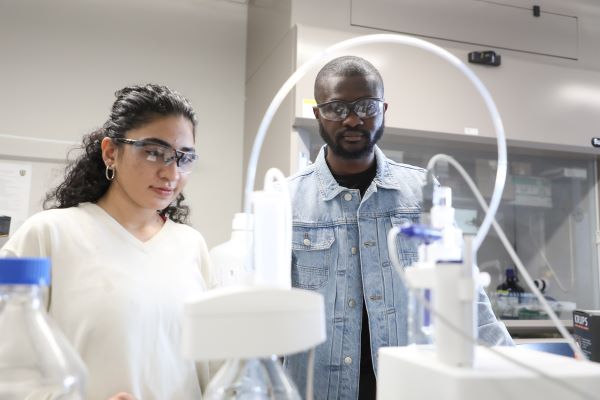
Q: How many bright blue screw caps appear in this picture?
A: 1